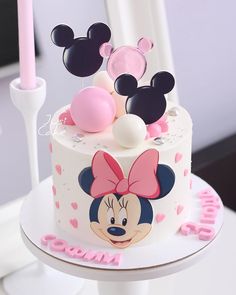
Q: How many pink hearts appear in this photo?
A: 11